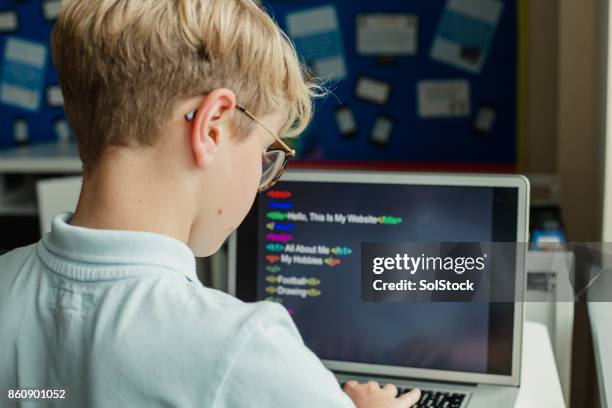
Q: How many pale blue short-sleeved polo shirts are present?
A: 1